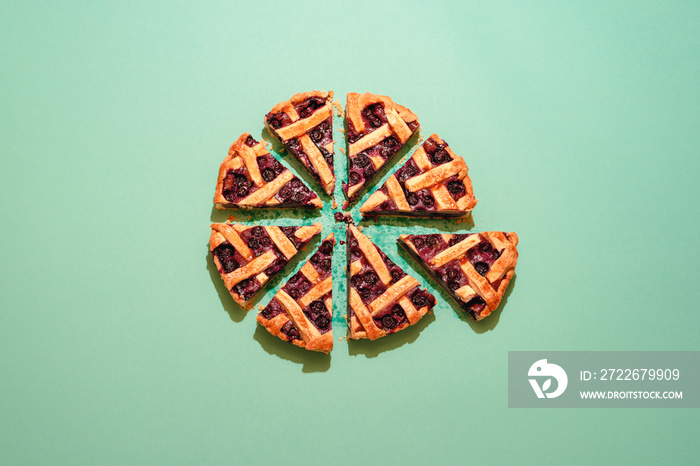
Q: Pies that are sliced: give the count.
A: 1